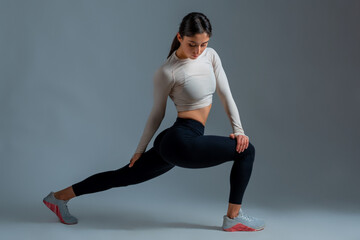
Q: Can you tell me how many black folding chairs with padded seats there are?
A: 0